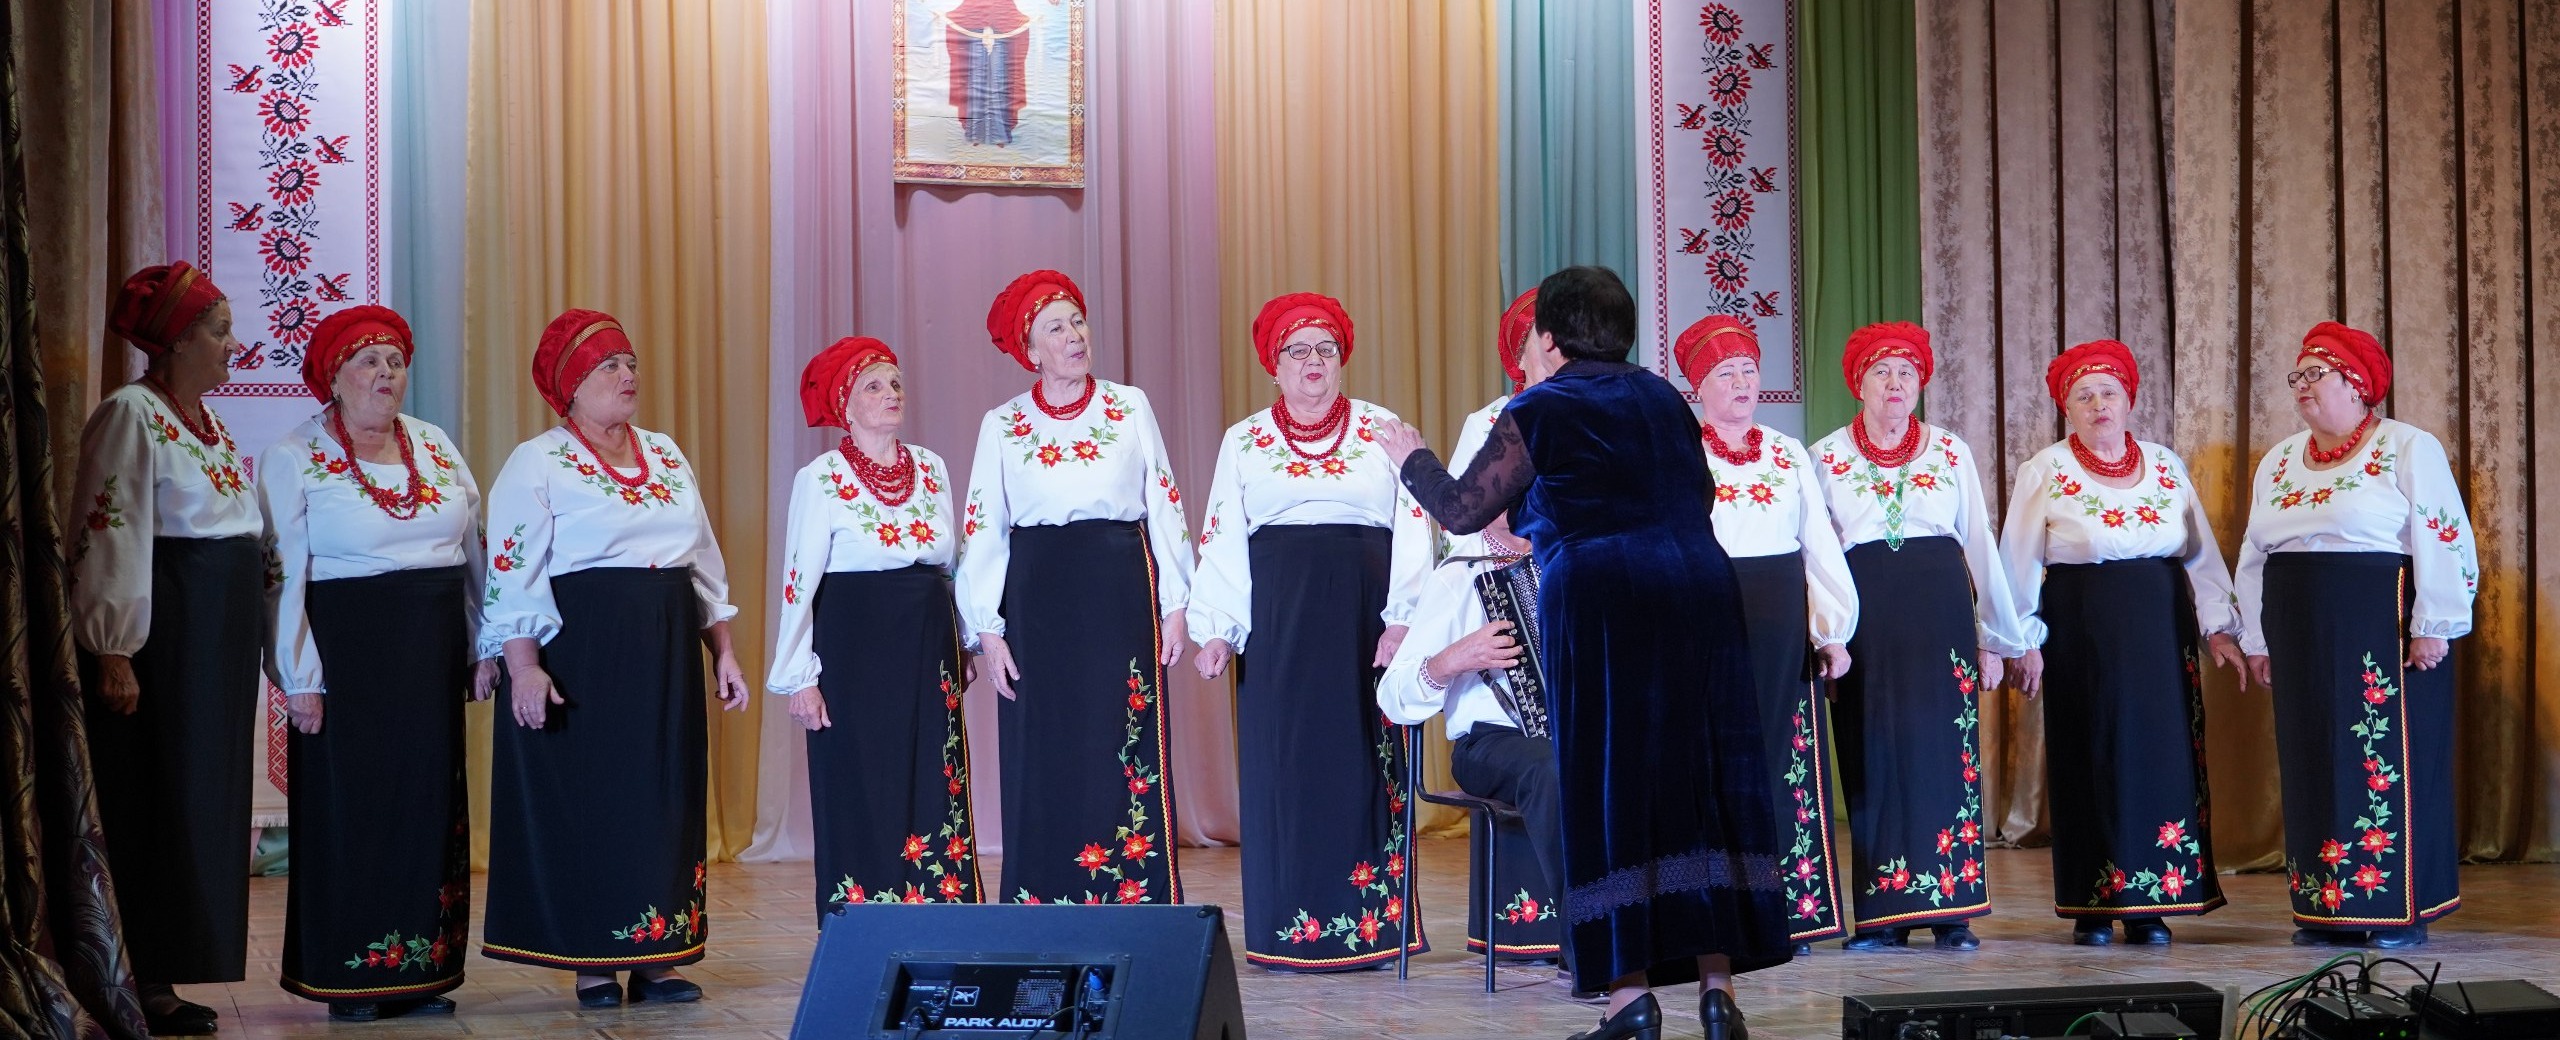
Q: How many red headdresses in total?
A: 11